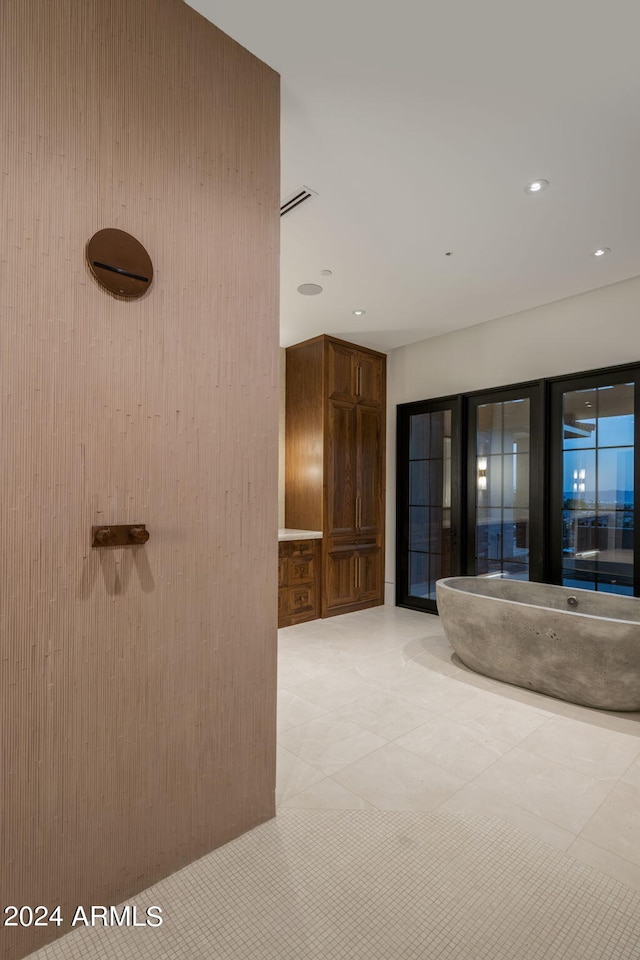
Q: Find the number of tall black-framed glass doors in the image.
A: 3